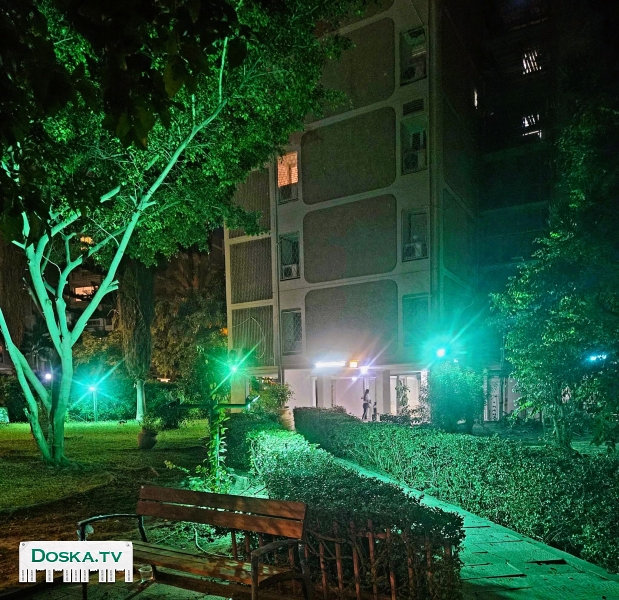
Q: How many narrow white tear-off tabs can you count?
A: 9